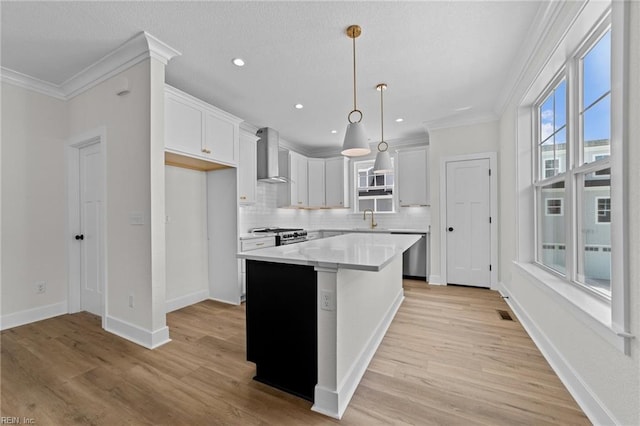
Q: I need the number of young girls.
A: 0